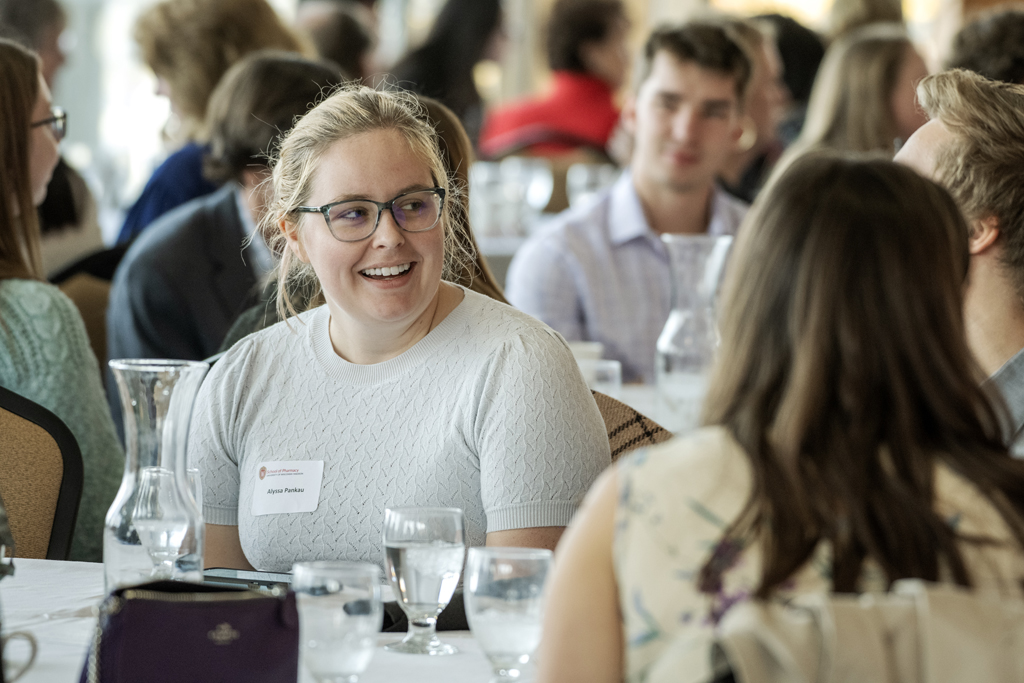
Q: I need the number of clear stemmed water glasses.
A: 4